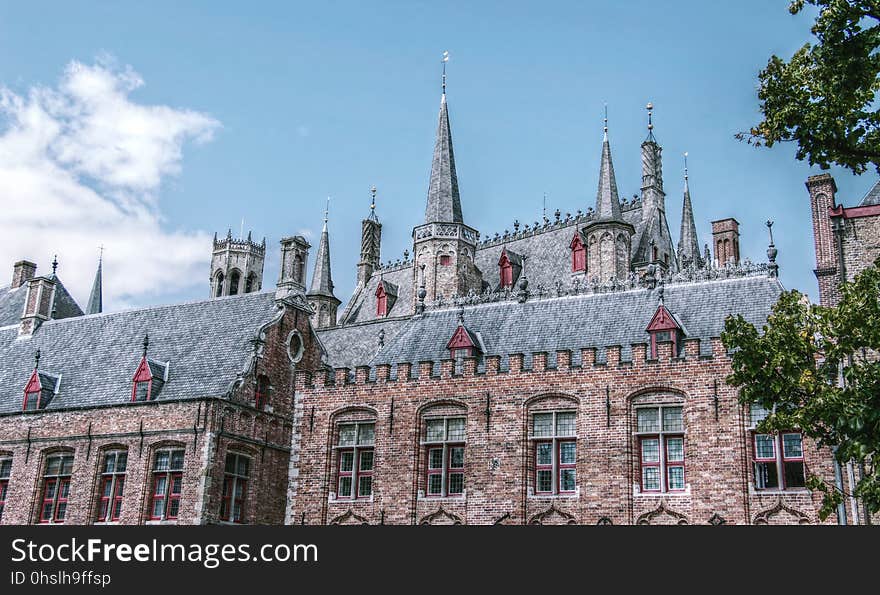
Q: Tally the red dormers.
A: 7